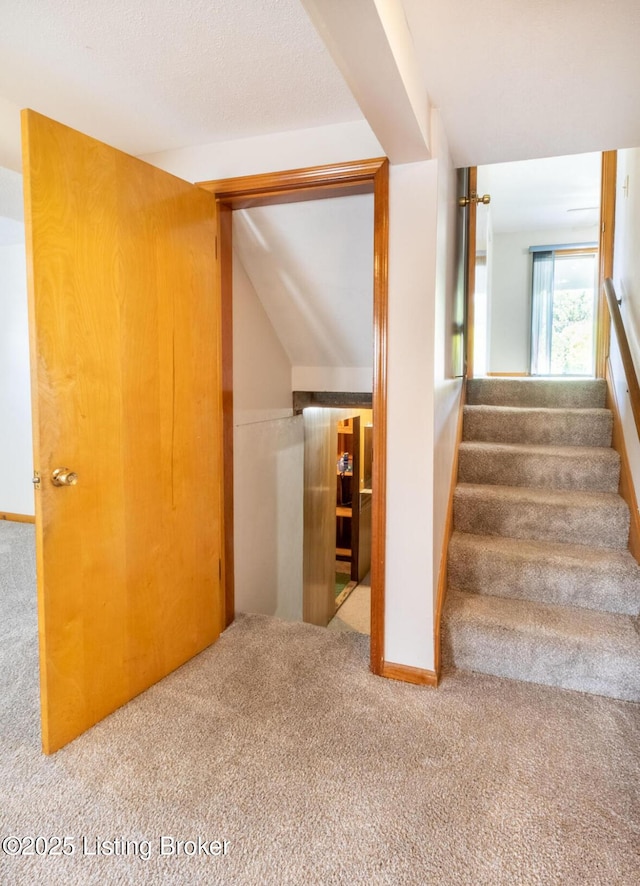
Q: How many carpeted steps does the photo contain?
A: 6